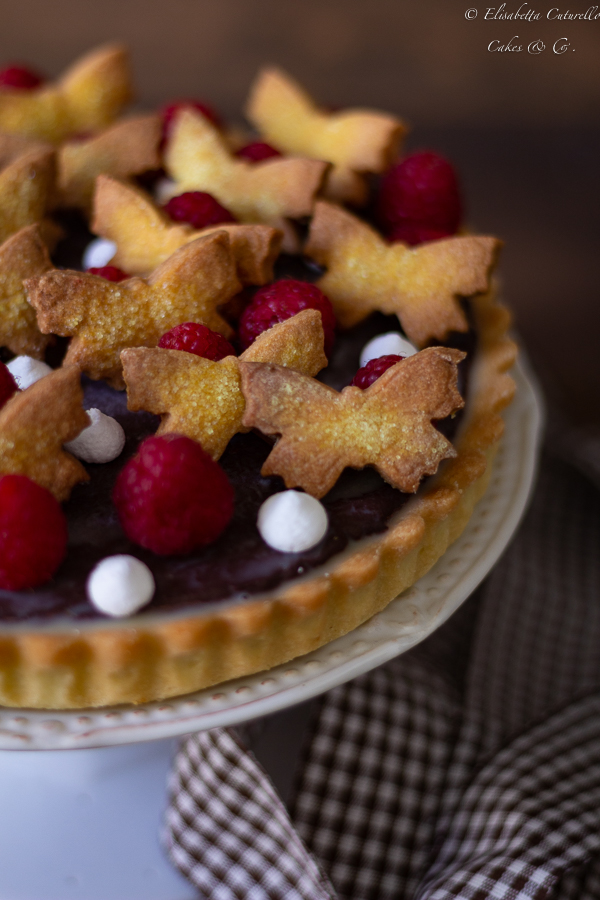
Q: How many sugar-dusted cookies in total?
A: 12